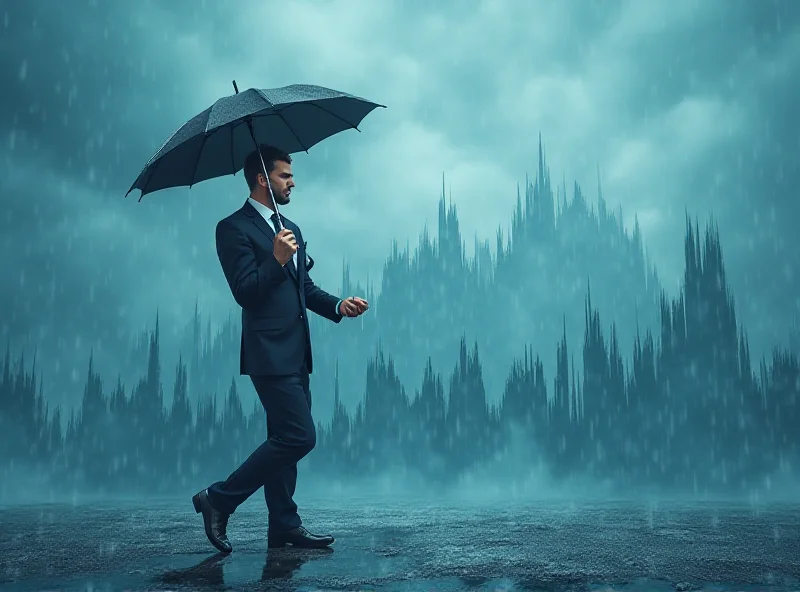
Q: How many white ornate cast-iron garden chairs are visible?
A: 0